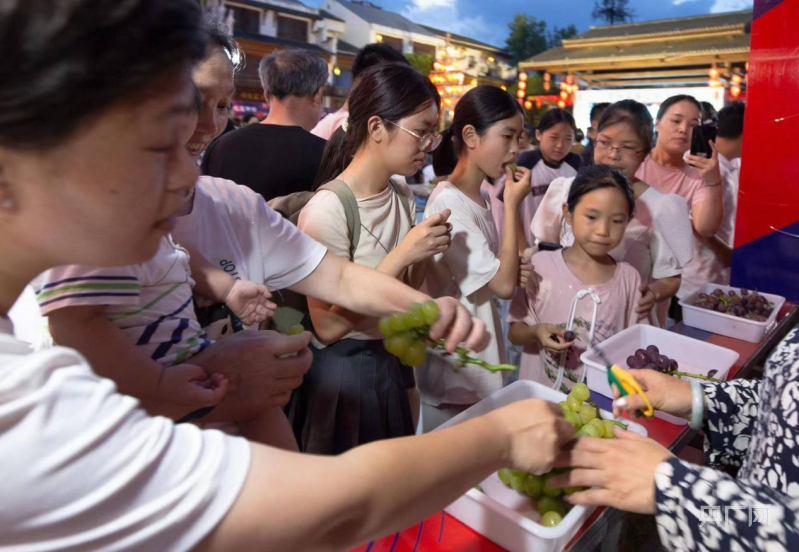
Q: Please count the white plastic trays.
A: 3